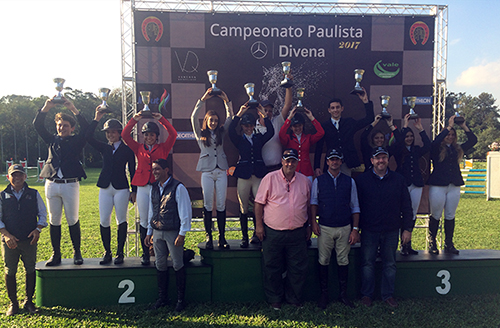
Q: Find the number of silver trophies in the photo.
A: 11